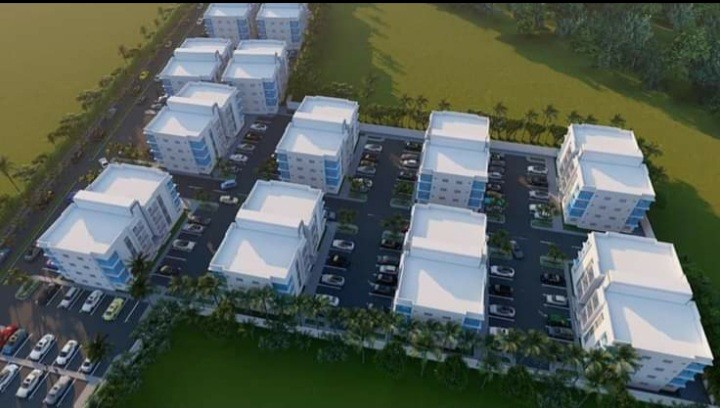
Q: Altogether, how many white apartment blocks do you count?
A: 12